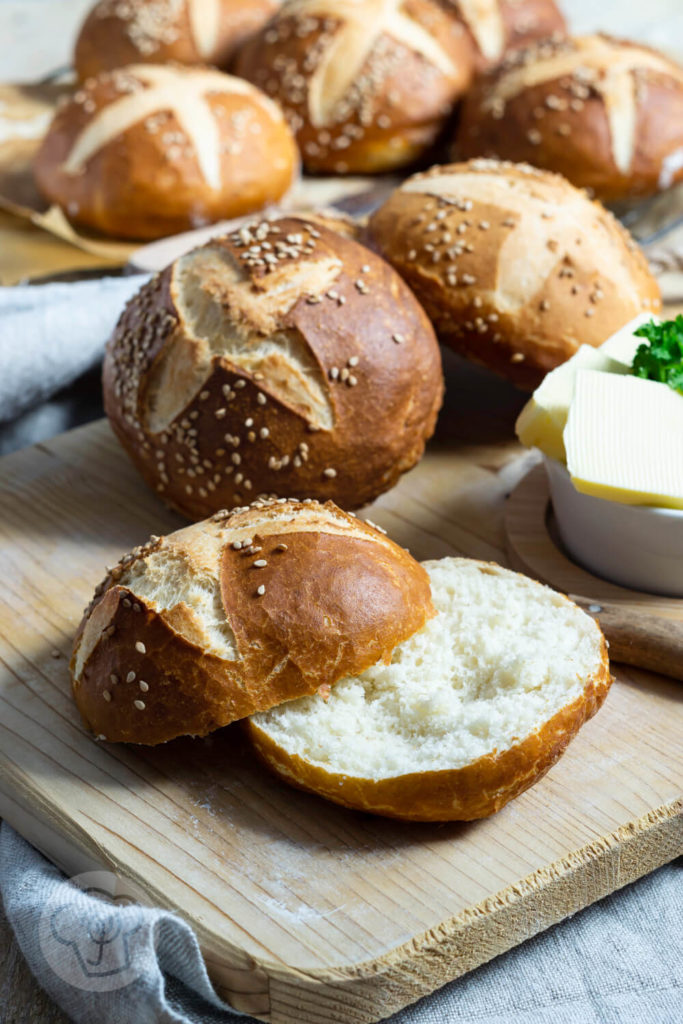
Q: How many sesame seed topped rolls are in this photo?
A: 8